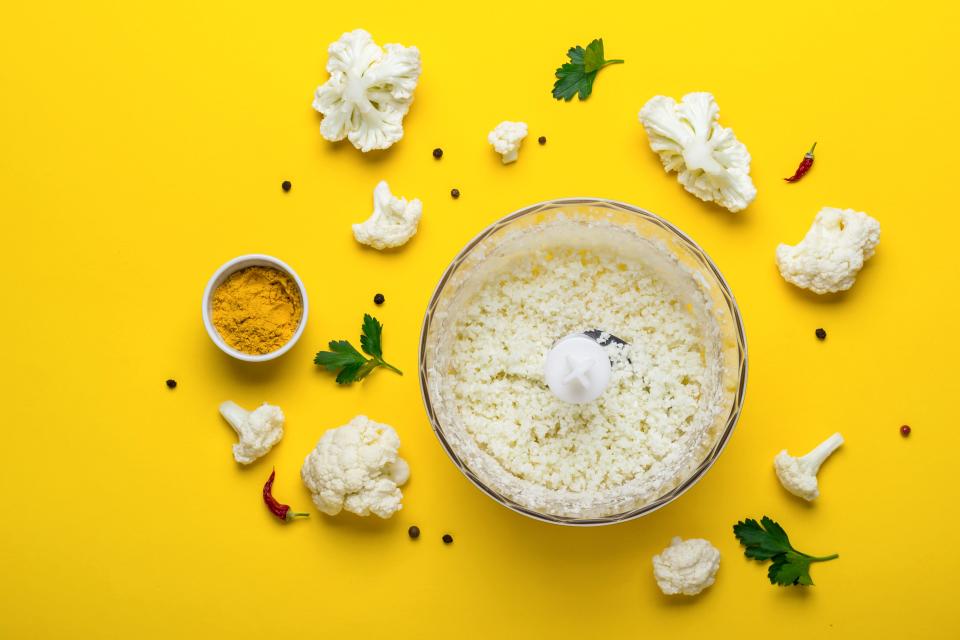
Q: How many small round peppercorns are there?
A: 10